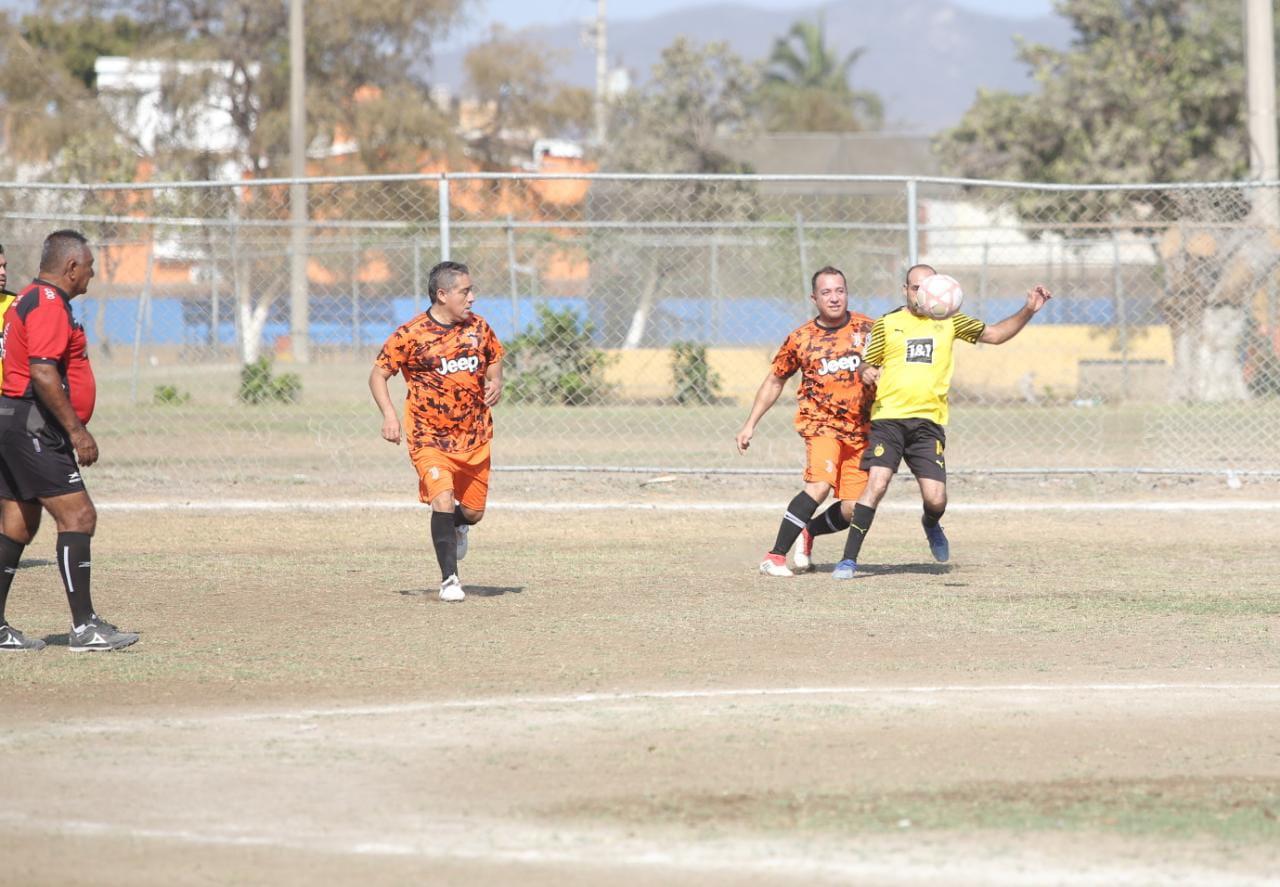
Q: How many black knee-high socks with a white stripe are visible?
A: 3